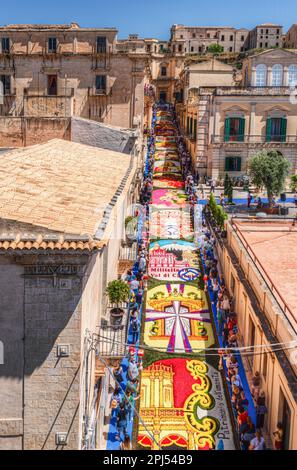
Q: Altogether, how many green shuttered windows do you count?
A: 3